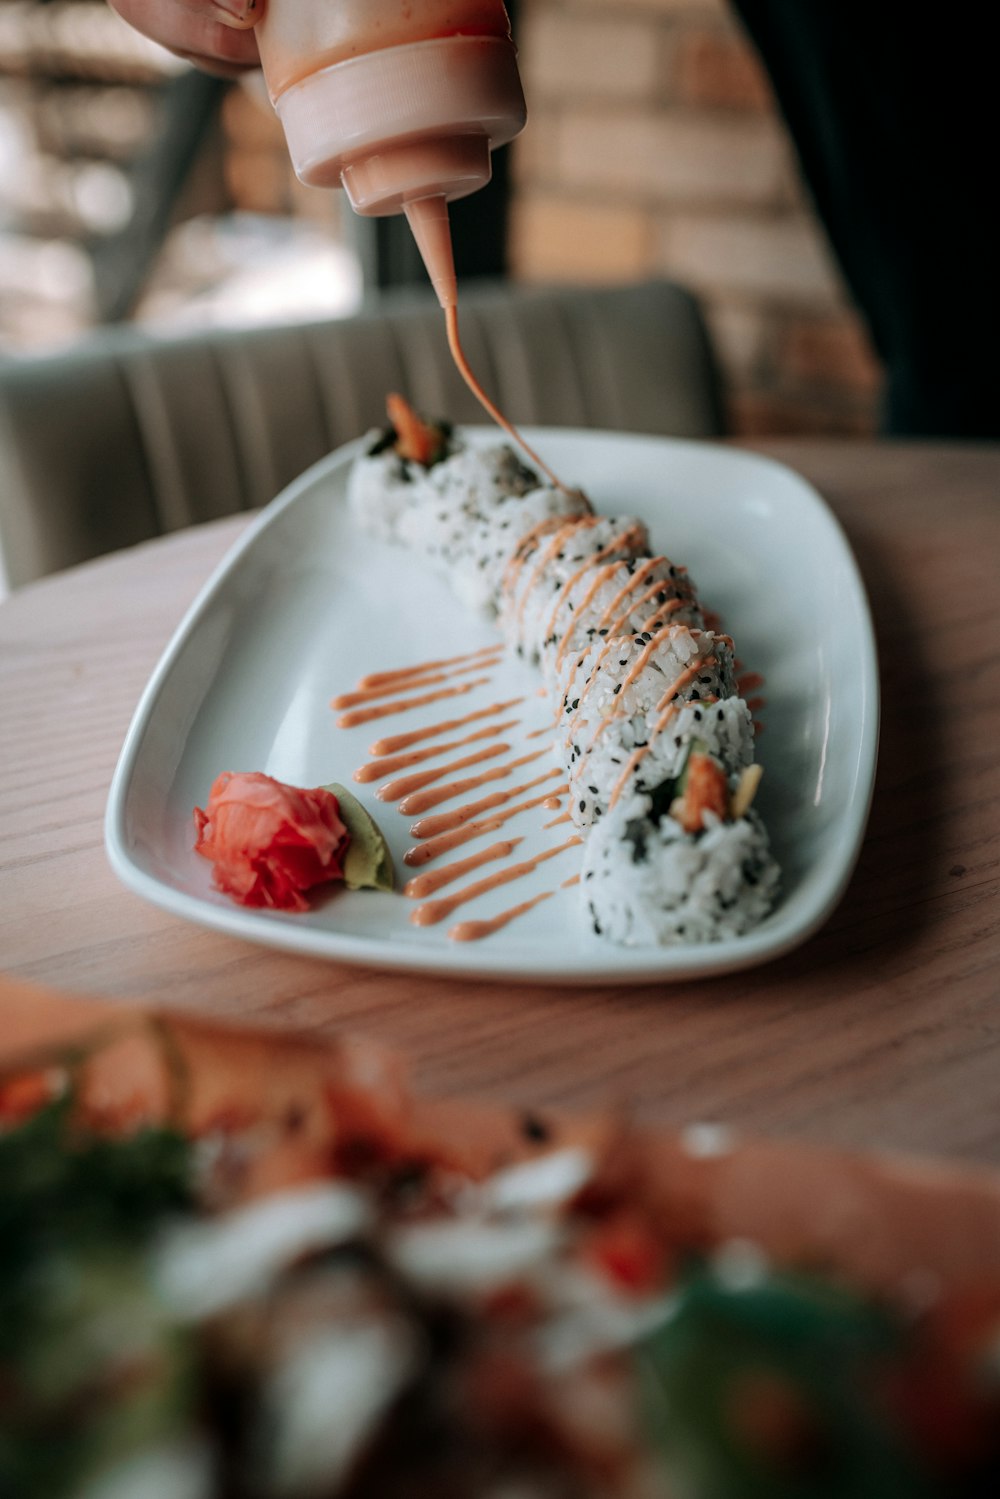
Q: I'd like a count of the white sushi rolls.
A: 8